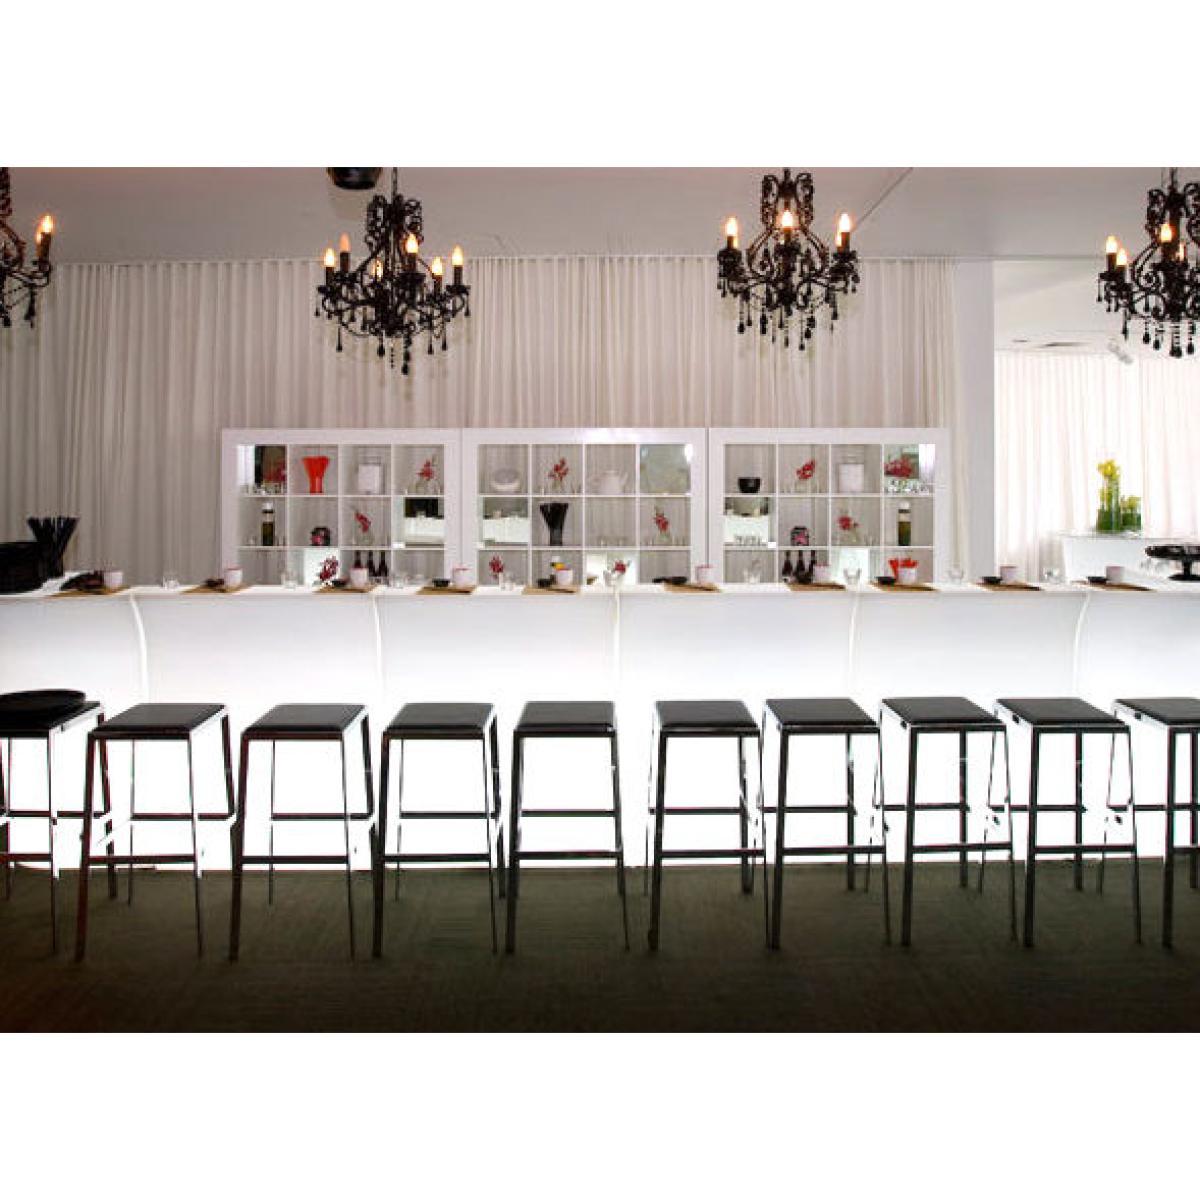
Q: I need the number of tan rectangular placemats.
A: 10